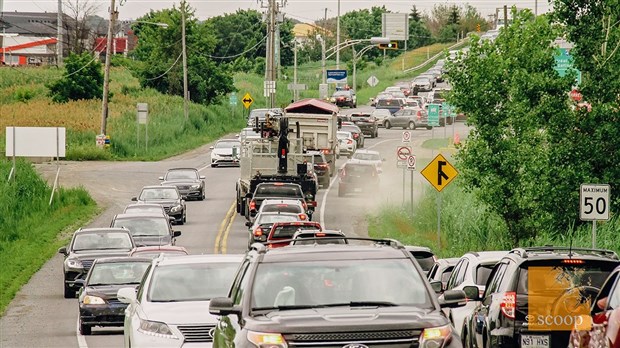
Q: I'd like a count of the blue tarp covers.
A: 0